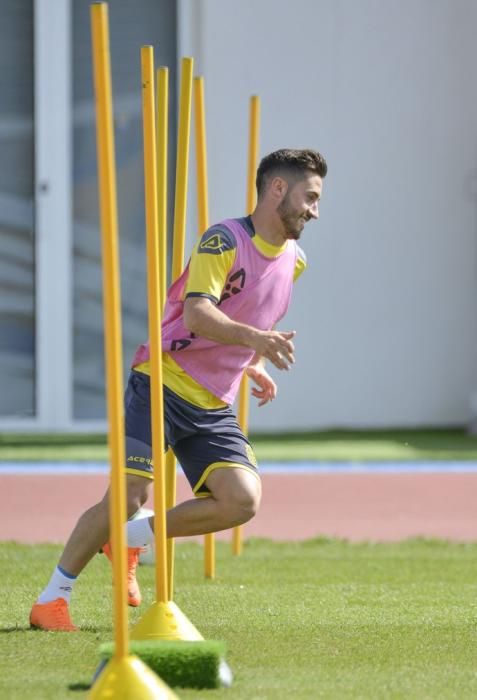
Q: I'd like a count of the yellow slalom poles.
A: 6